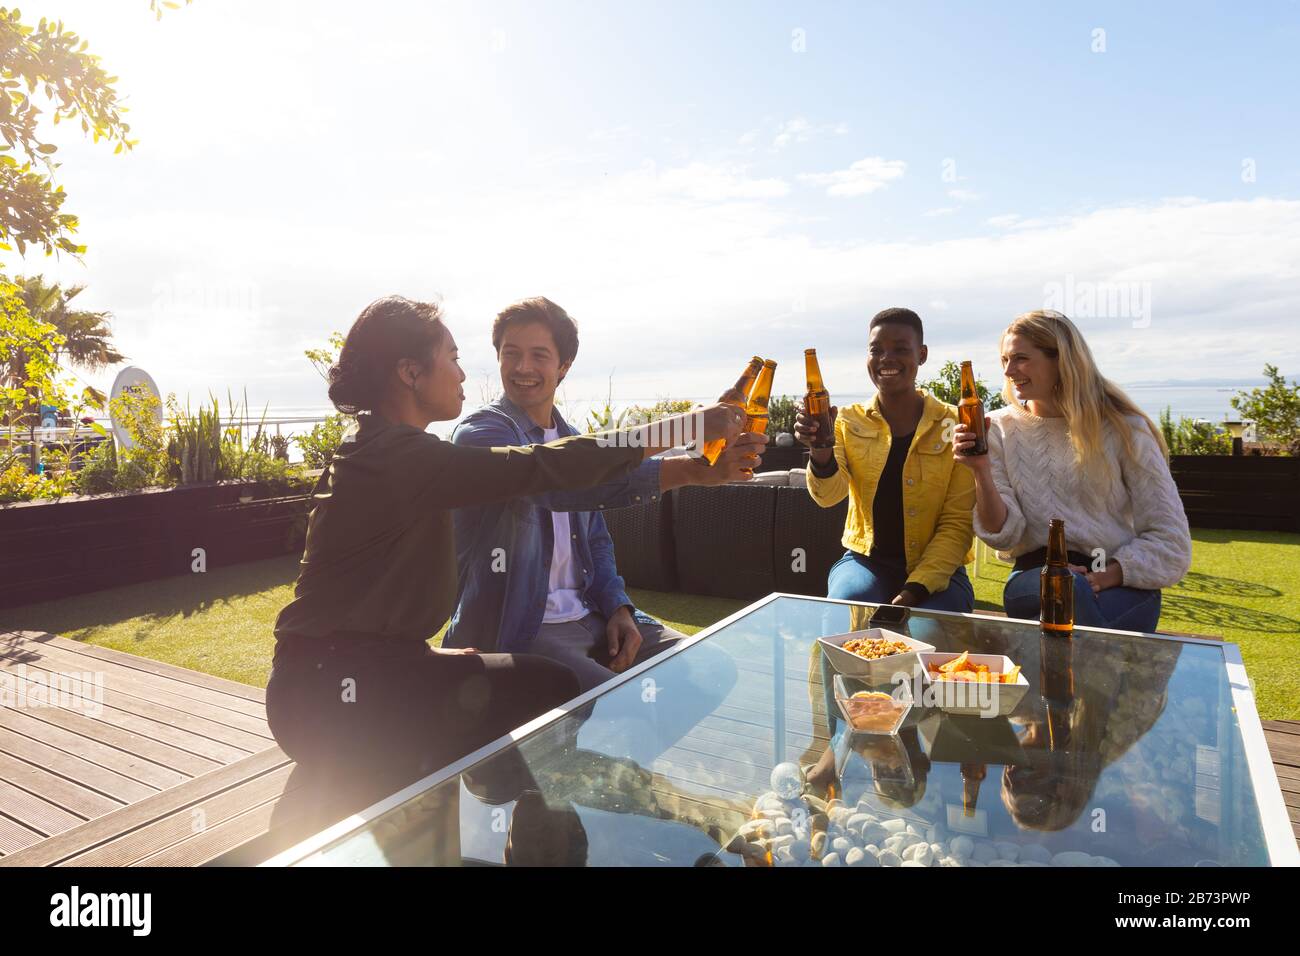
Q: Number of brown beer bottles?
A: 5